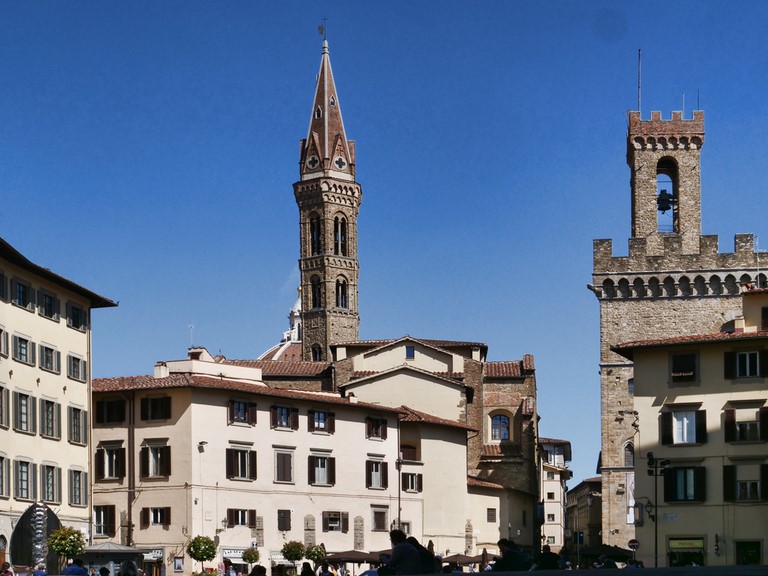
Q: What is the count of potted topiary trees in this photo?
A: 5